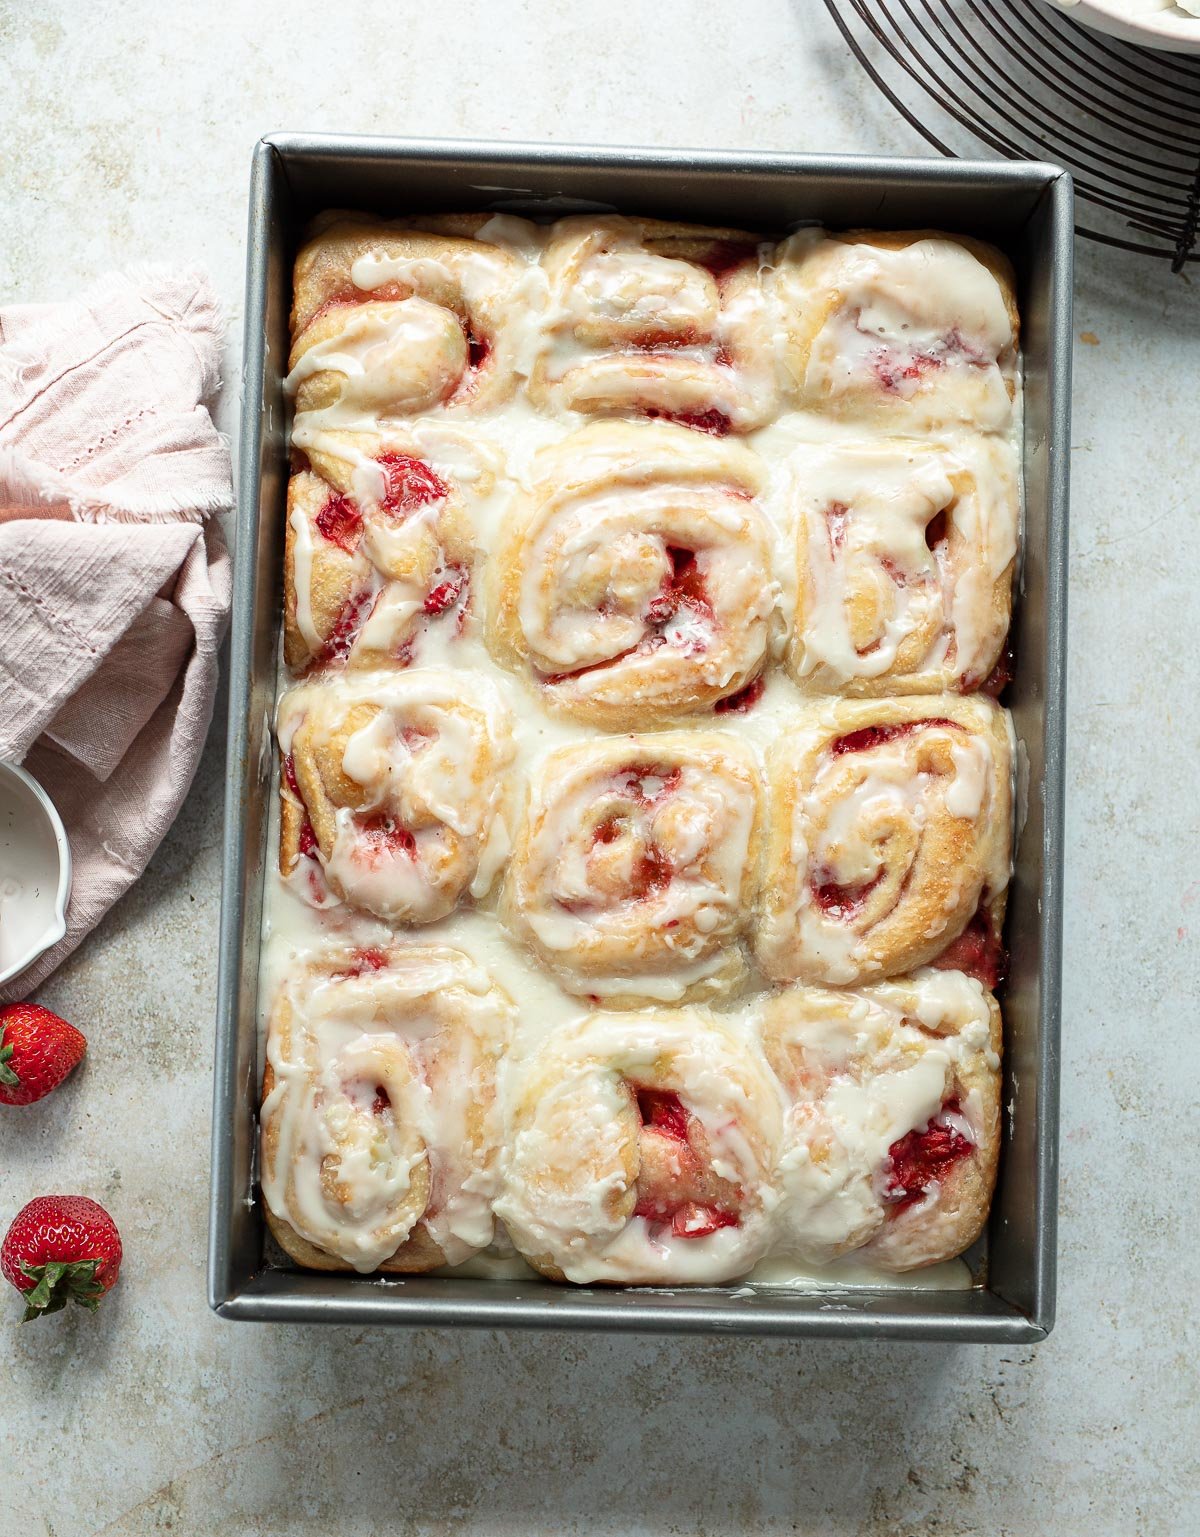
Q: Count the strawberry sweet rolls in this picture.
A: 12